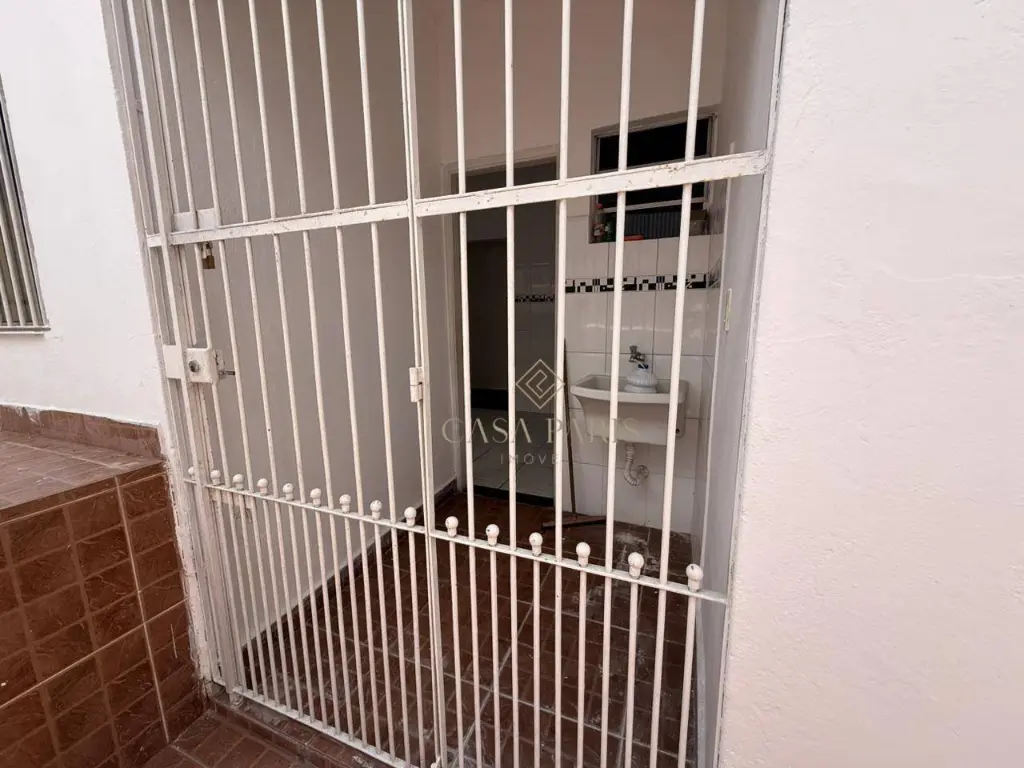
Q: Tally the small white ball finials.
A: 15